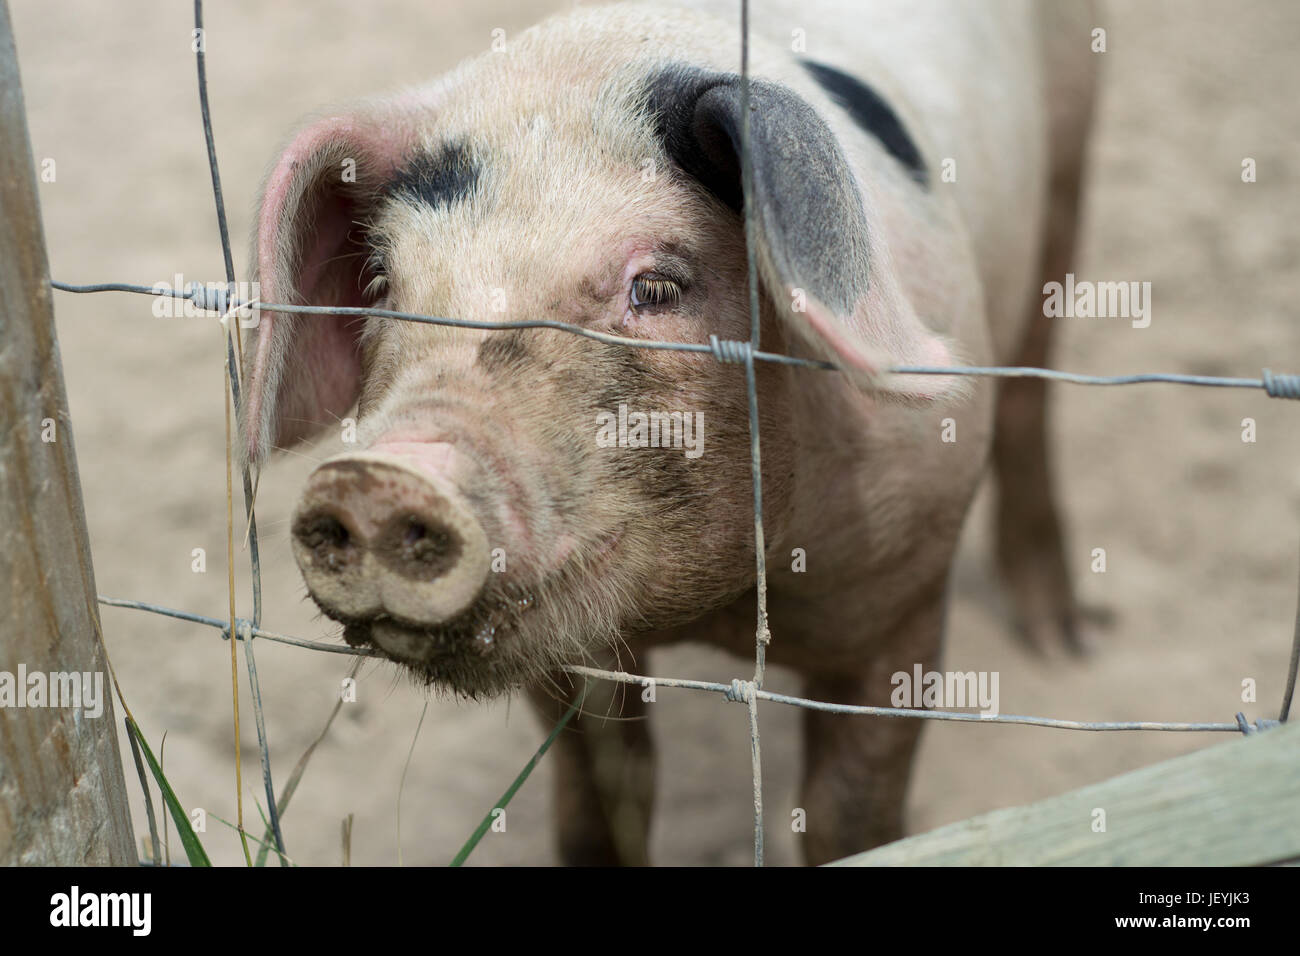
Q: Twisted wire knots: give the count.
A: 6